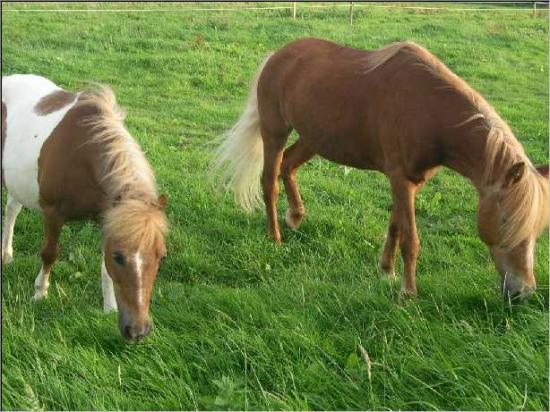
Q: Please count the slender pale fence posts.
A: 3